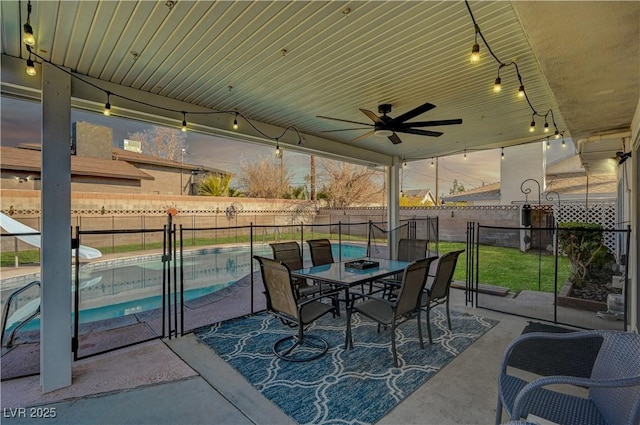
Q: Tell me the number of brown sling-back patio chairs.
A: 6